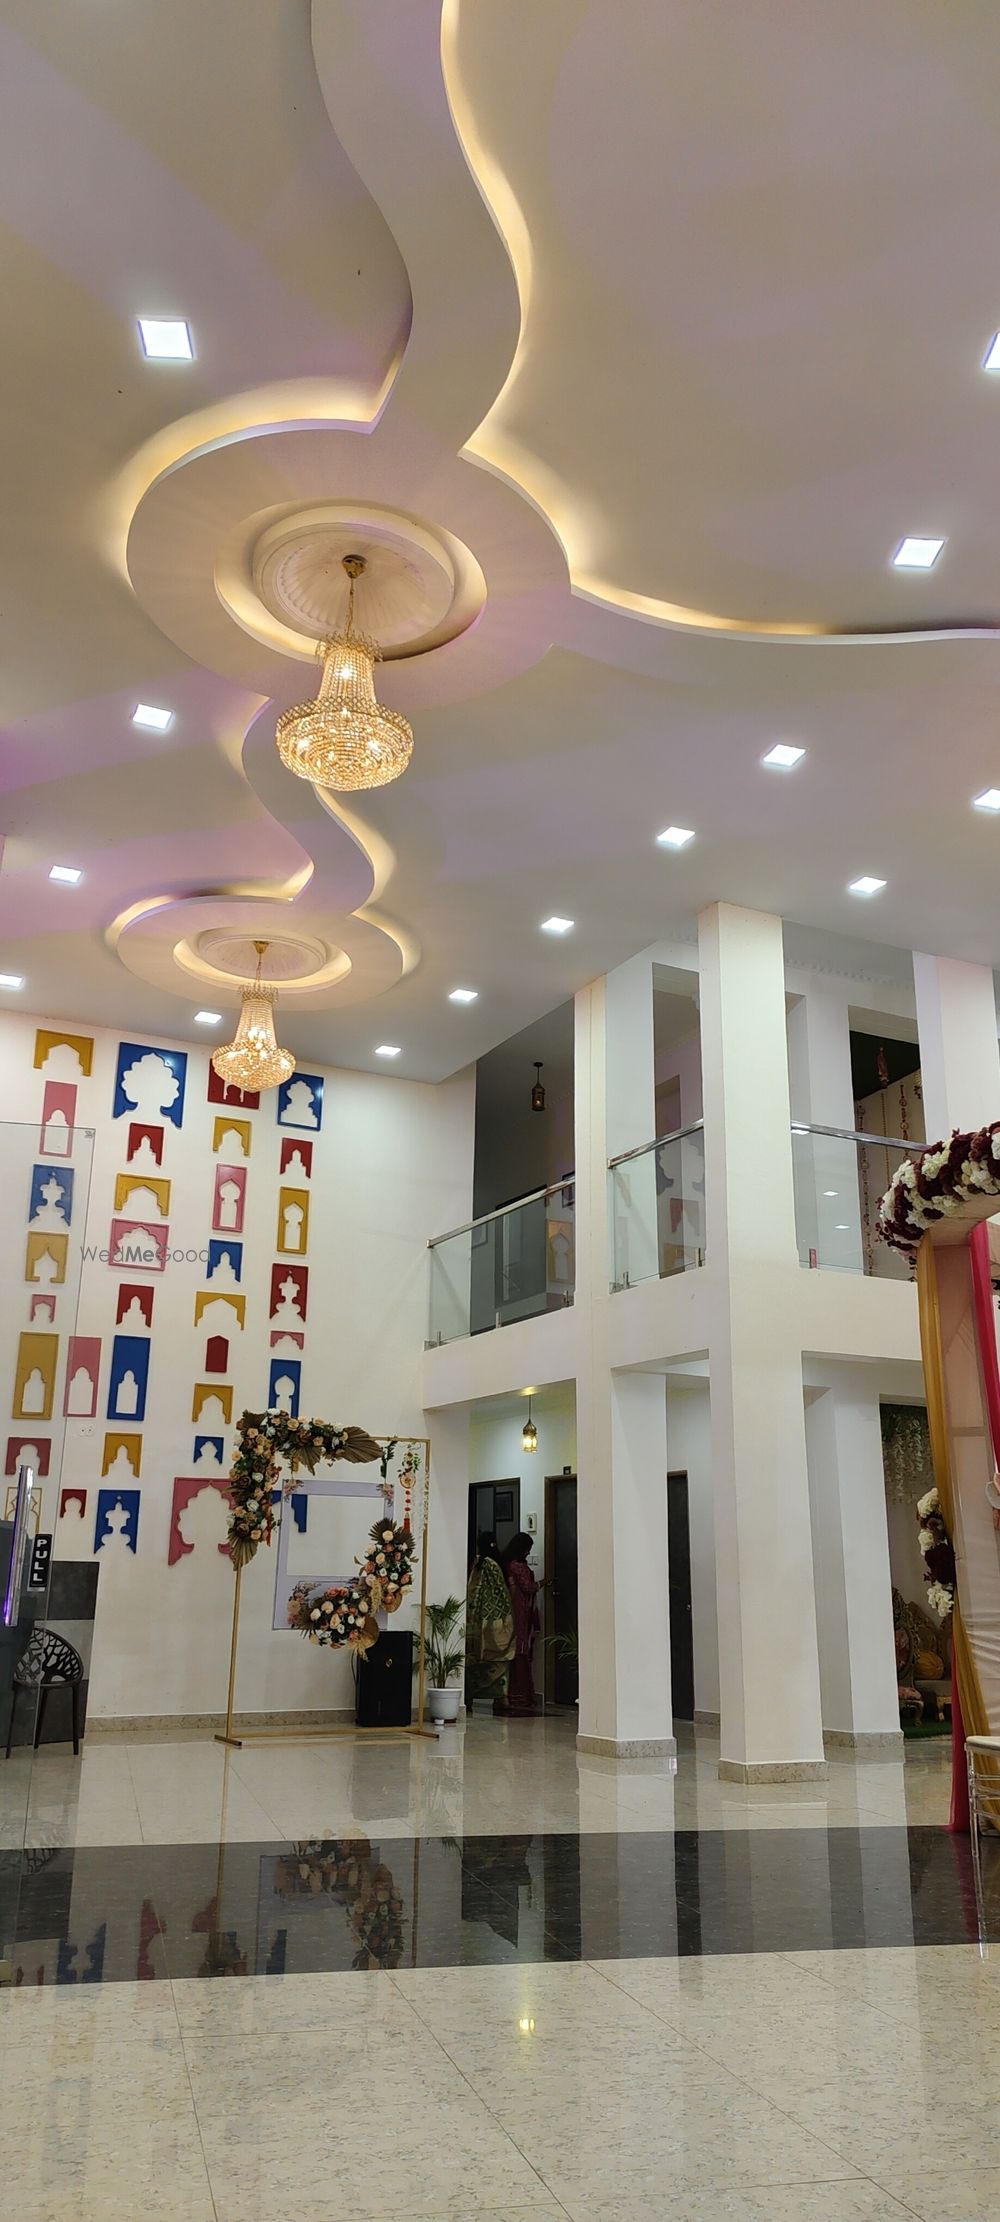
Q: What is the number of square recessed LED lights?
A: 14